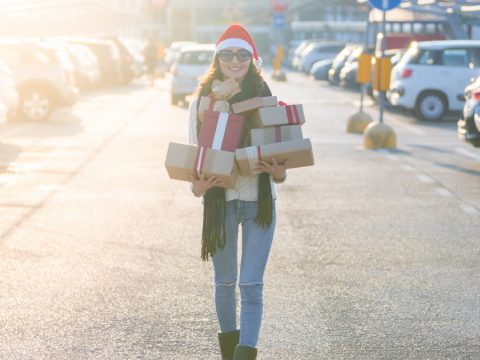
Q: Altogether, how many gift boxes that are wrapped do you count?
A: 7